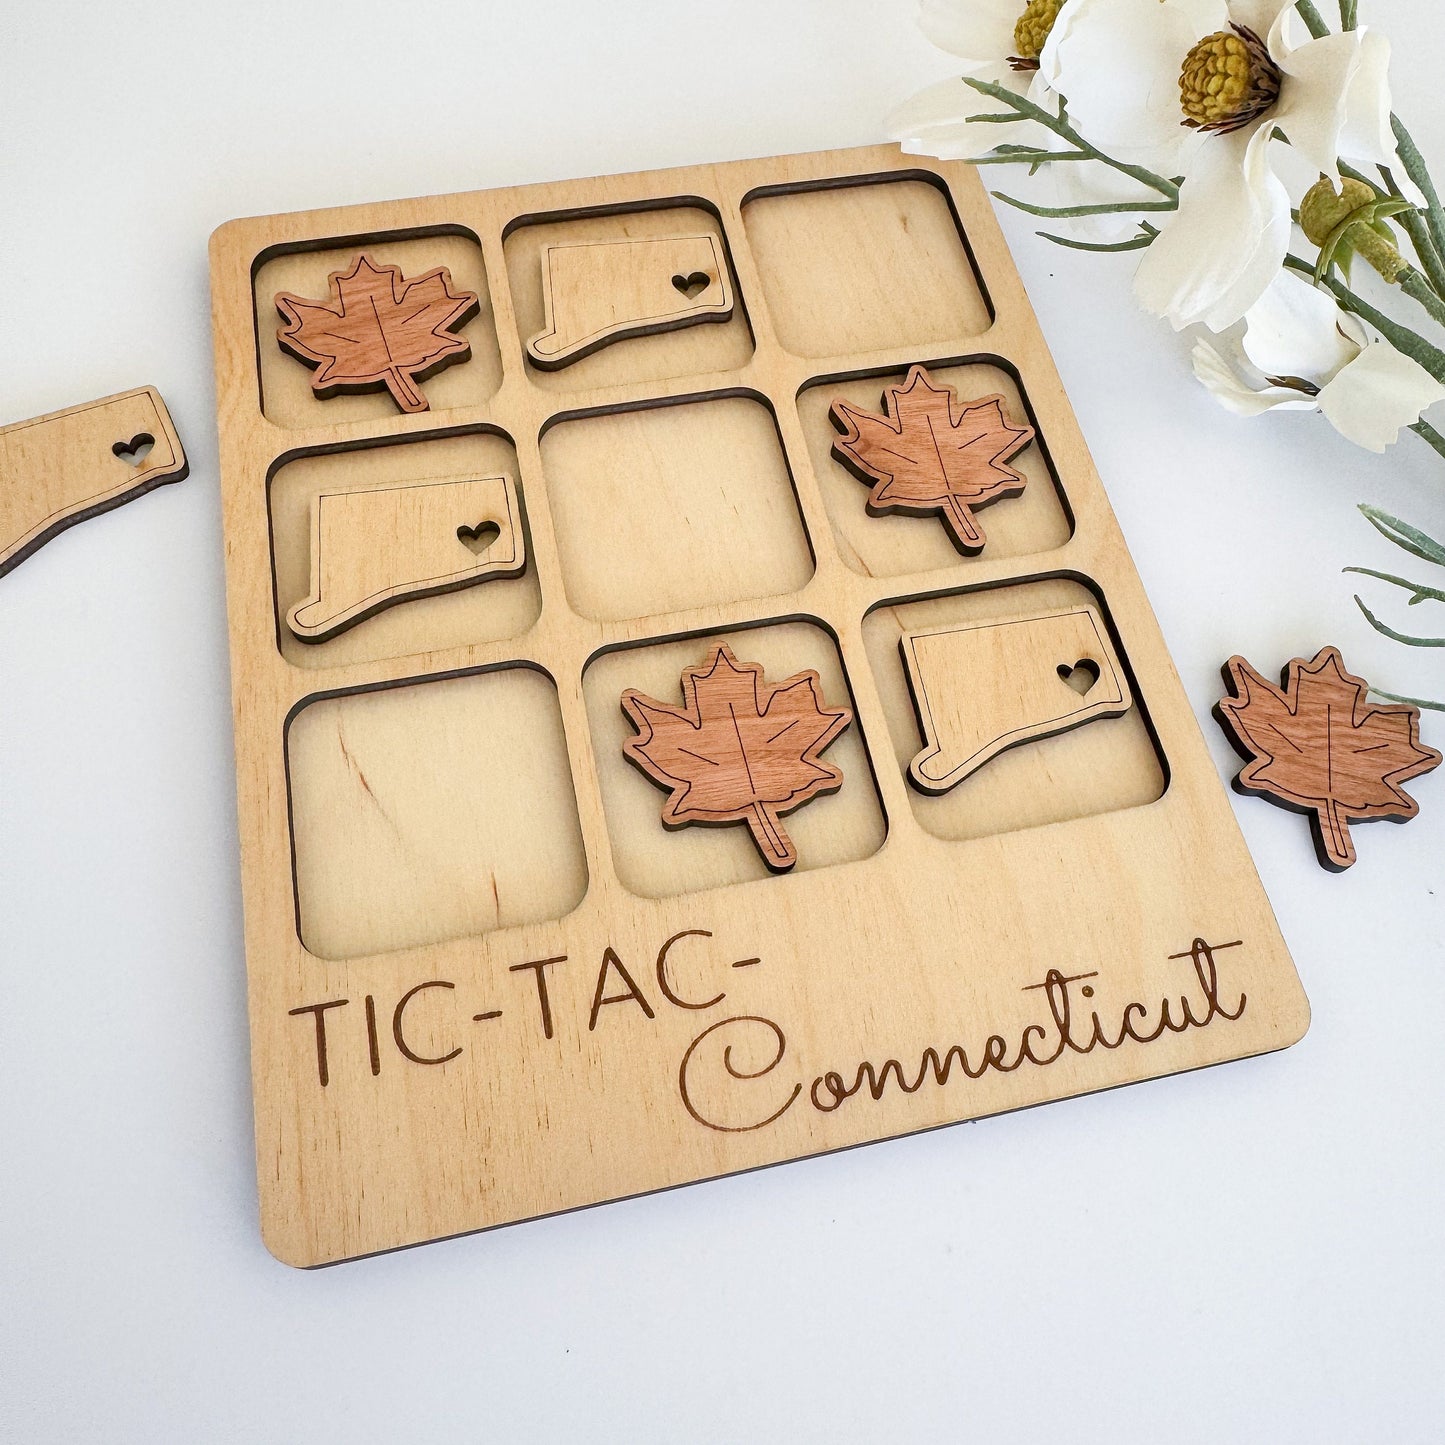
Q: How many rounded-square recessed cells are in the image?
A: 9